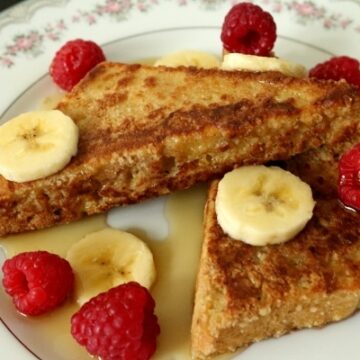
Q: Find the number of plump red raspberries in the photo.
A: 6